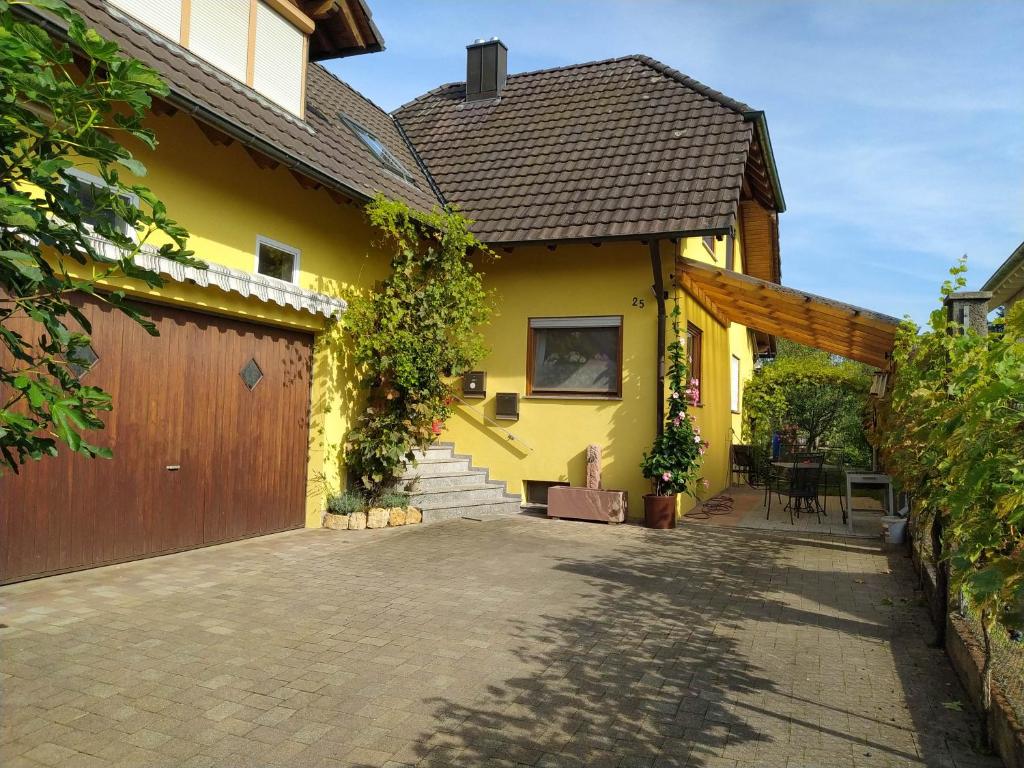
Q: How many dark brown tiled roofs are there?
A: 2